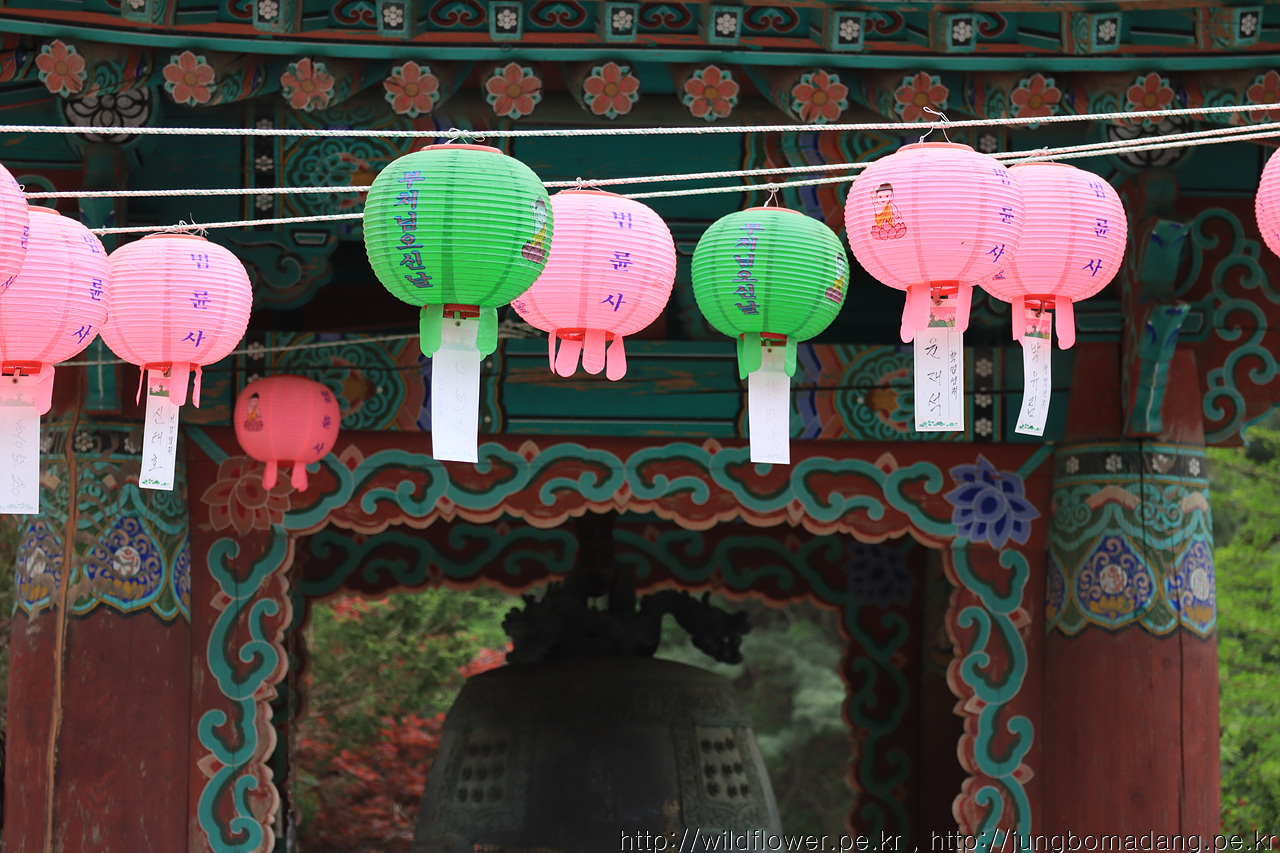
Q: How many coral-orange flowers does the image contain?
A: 12